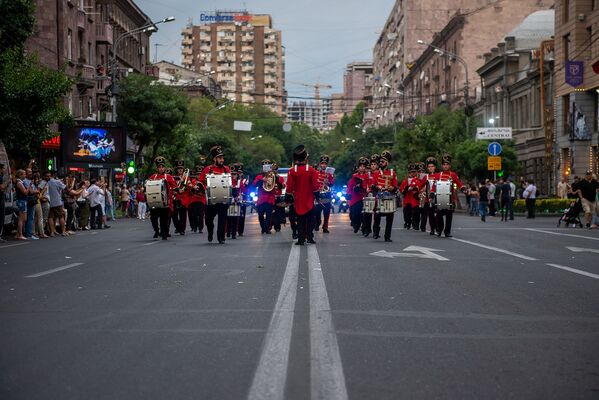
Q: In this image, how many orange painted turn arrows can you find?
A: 0